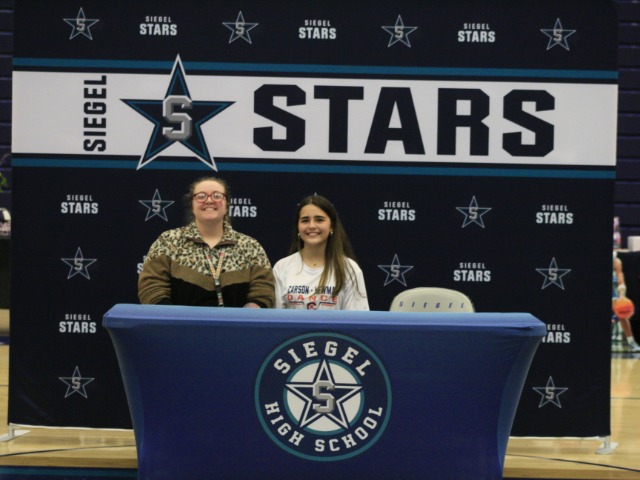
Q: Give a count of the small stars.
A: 11